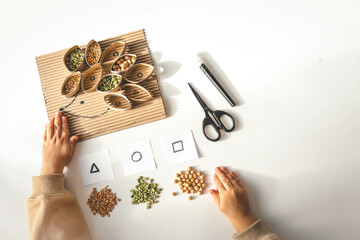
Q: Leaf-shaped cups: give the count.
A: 10